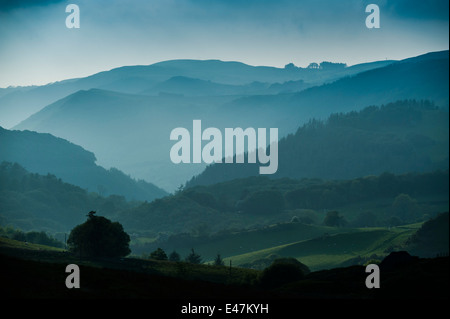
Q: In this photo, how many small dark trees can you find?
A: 4